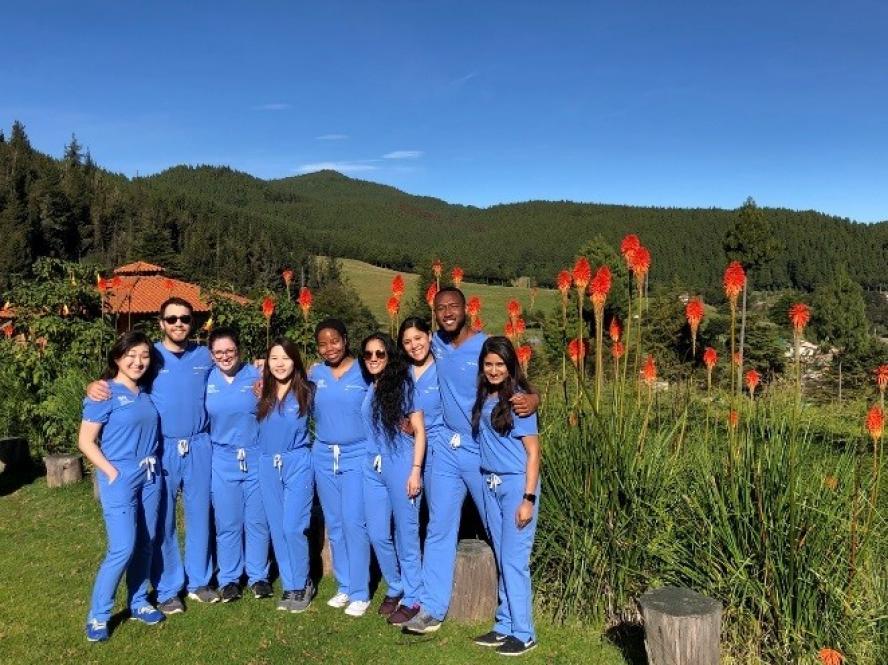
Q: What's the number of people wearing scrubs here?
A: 9